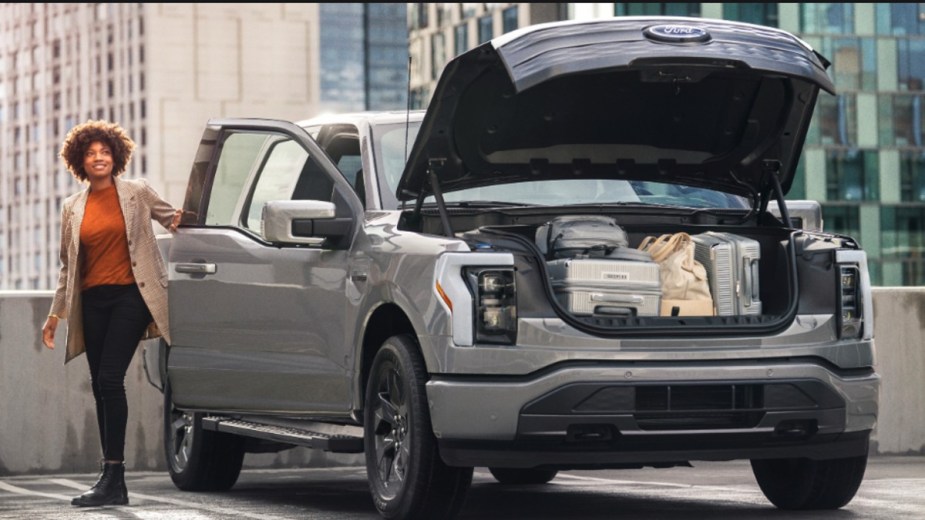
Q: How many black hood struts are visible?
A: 2